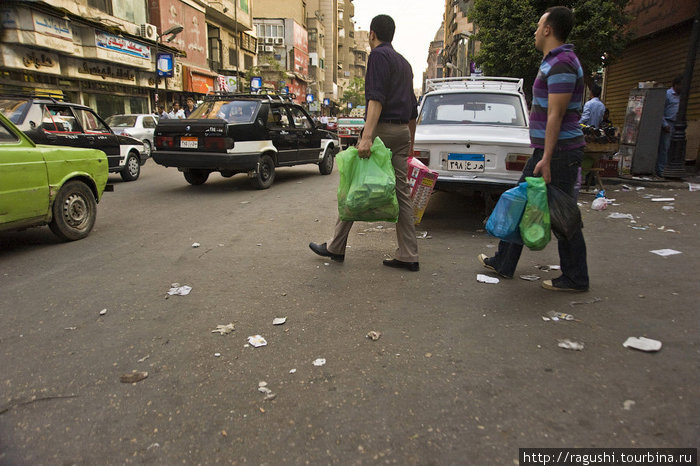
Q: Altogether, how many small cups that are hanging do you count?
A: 0